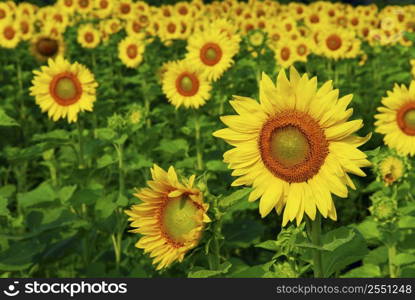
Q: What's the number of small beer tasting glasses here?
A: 0